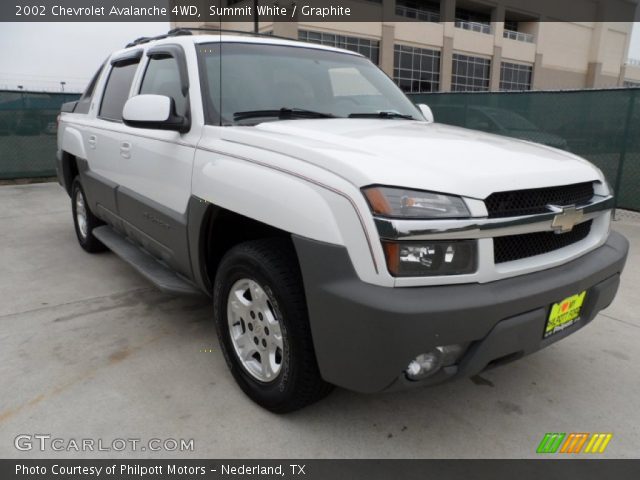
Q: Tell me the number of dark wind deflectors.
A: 2